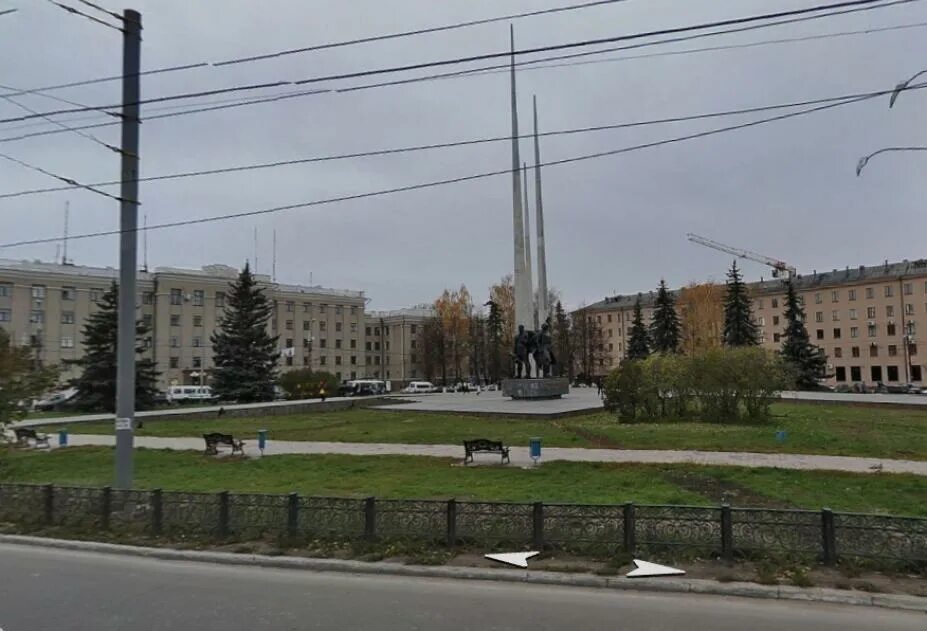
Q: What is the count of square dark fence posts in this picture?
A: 11